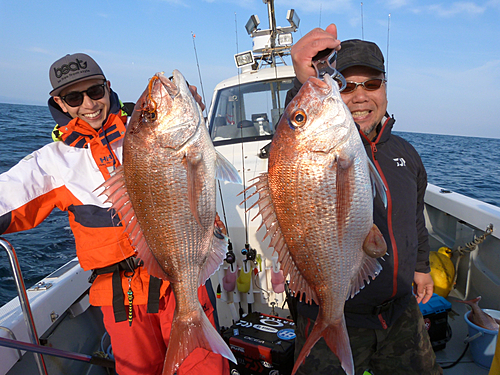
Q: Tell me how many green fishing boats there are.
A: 0